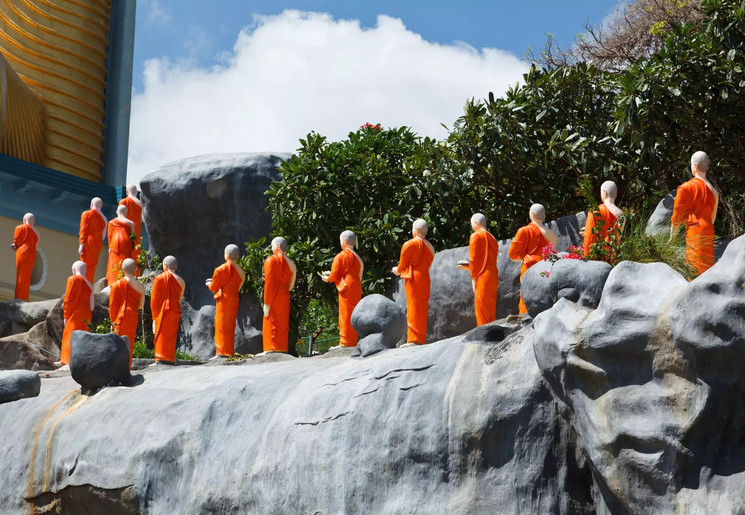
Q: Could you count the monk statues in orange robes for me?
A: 15